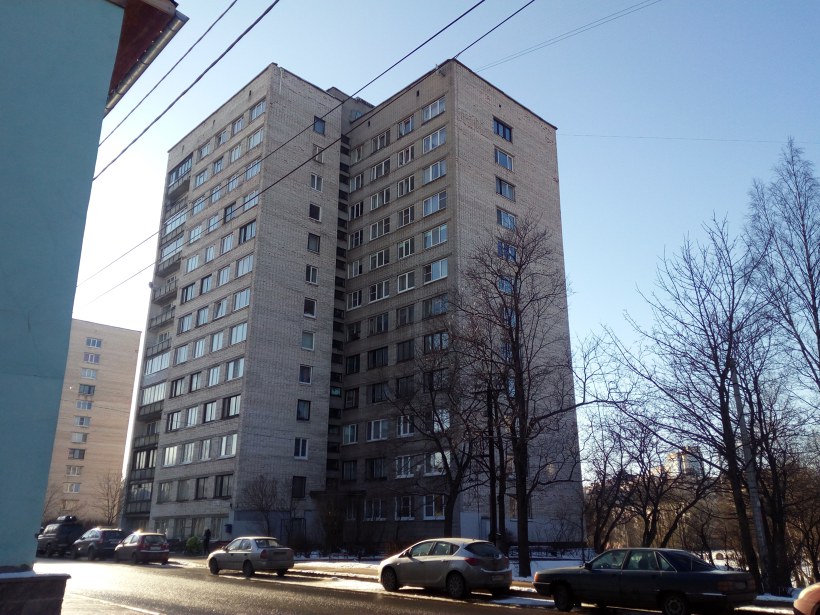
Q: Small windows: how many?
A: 12